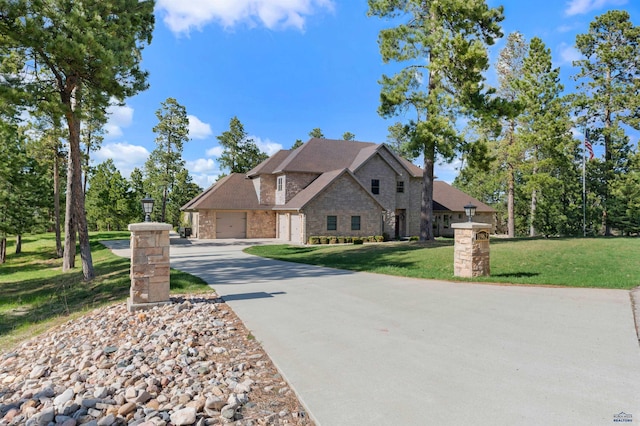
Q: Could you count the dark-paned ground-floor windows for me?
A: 2